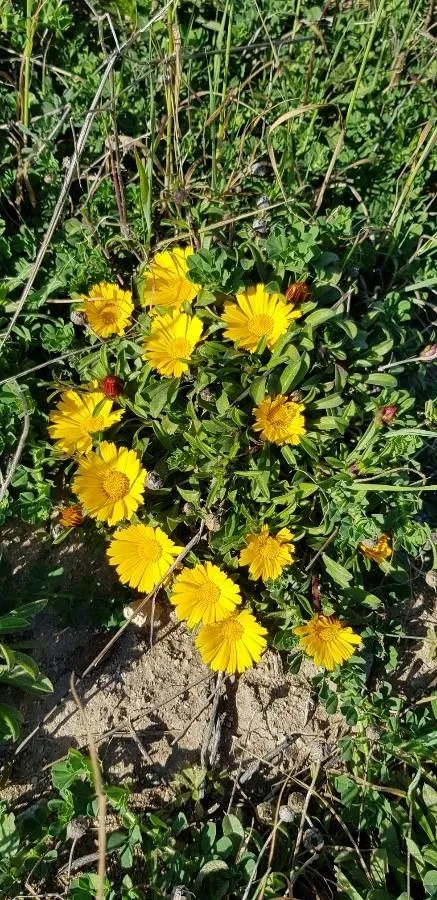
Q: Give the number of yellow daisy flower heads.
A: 12